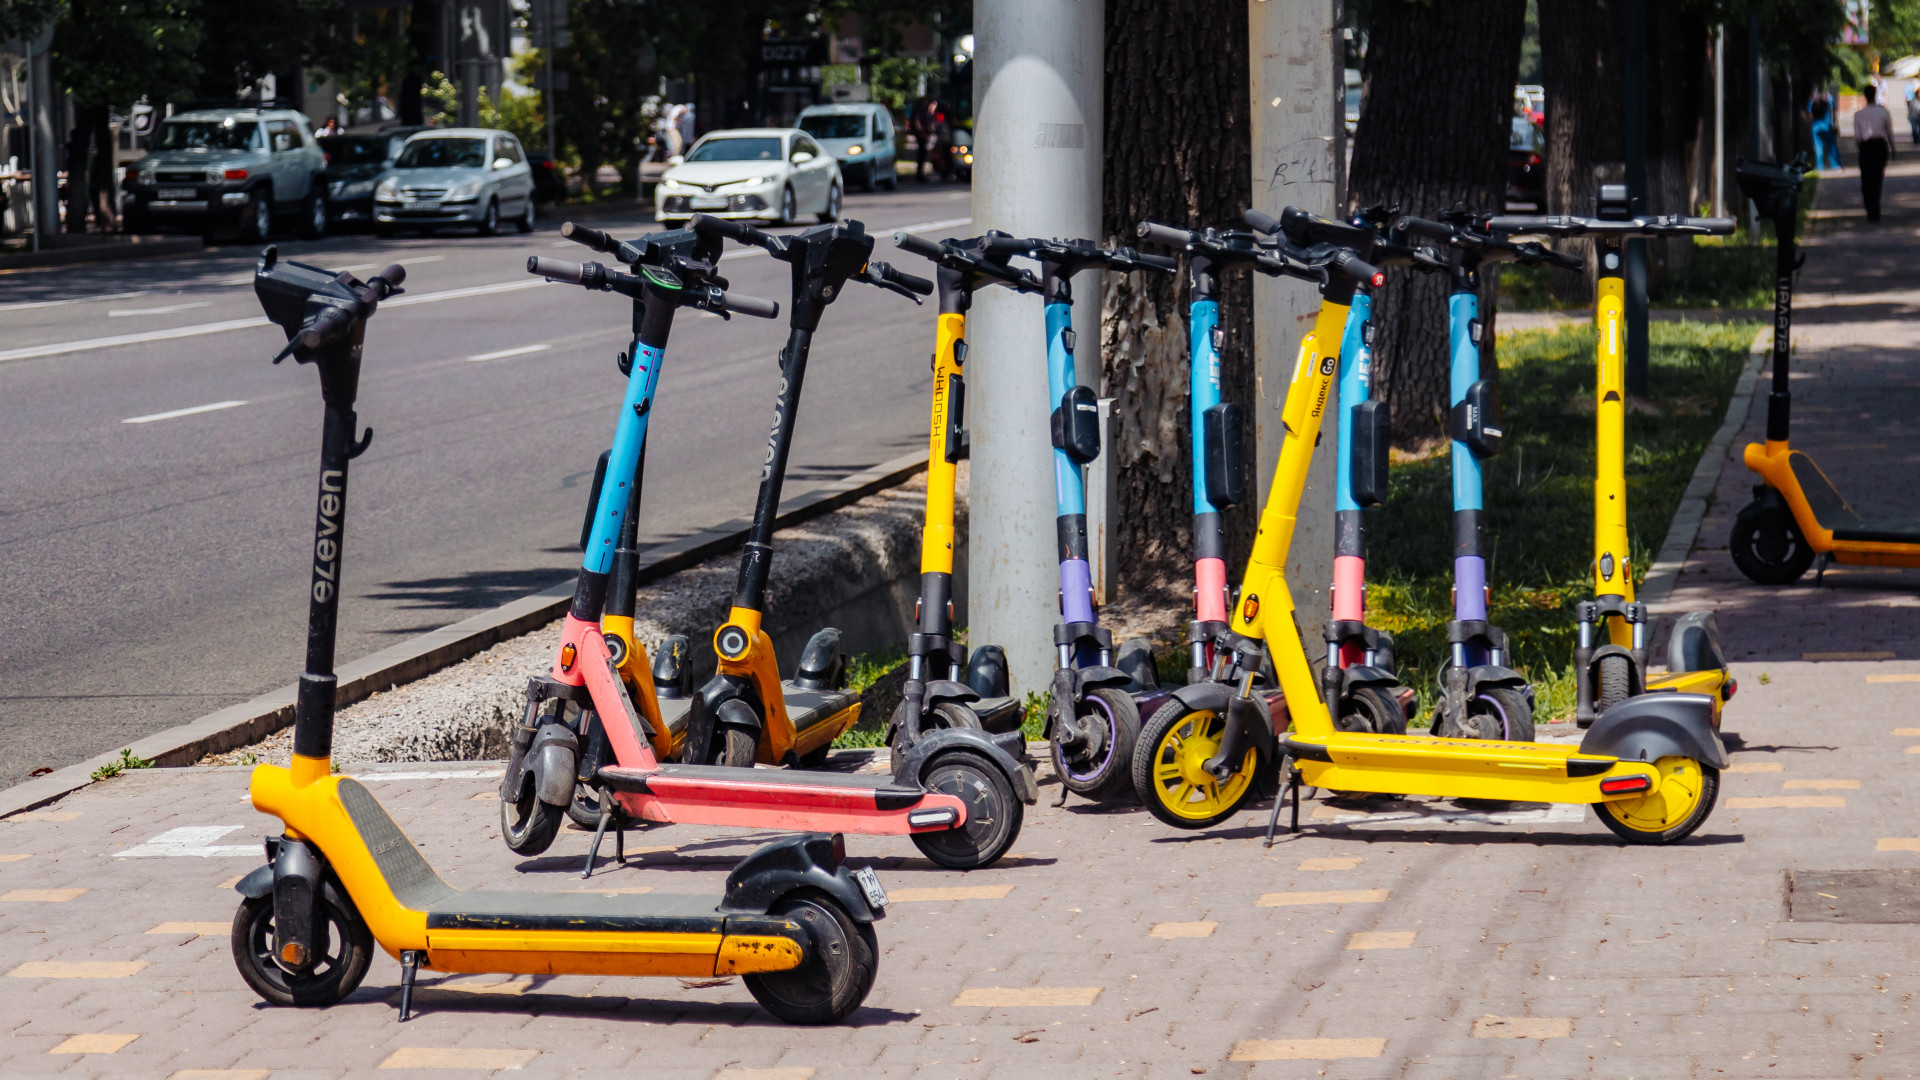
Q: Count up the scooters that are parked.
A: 12